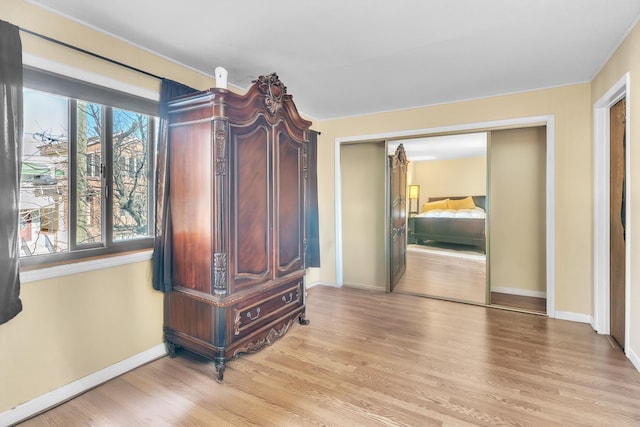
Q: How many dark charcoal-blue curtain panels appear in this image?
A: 3